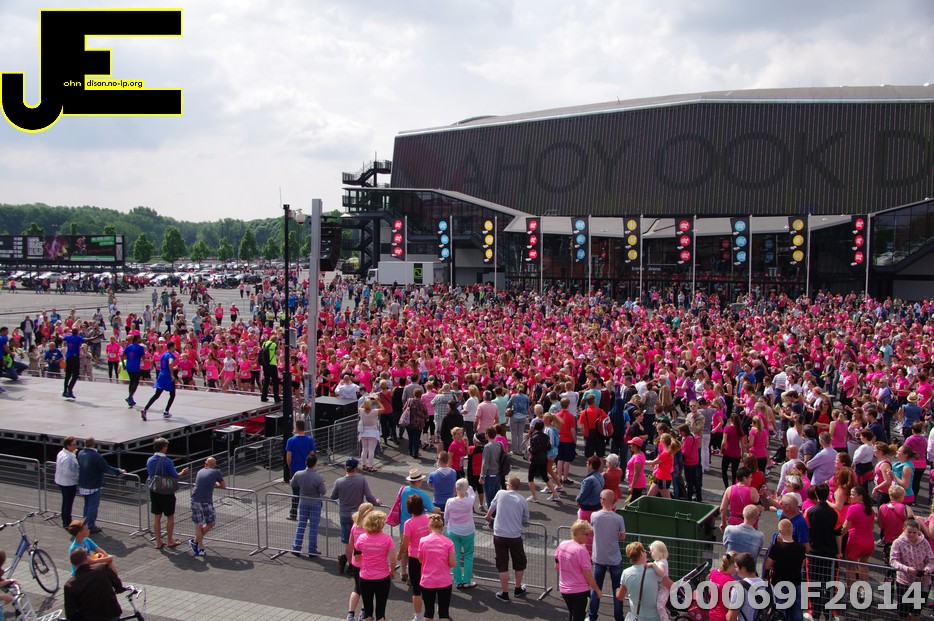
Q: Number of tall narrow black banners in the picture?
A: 10